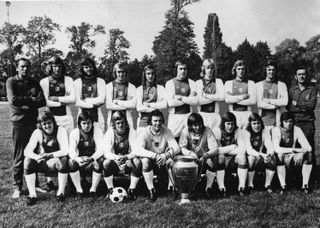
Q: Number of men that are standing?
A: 10